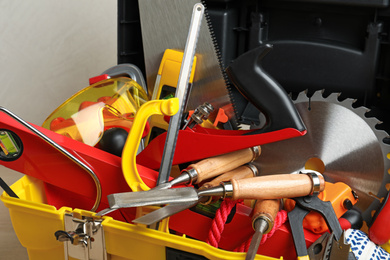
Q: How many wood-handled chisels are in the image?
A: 4